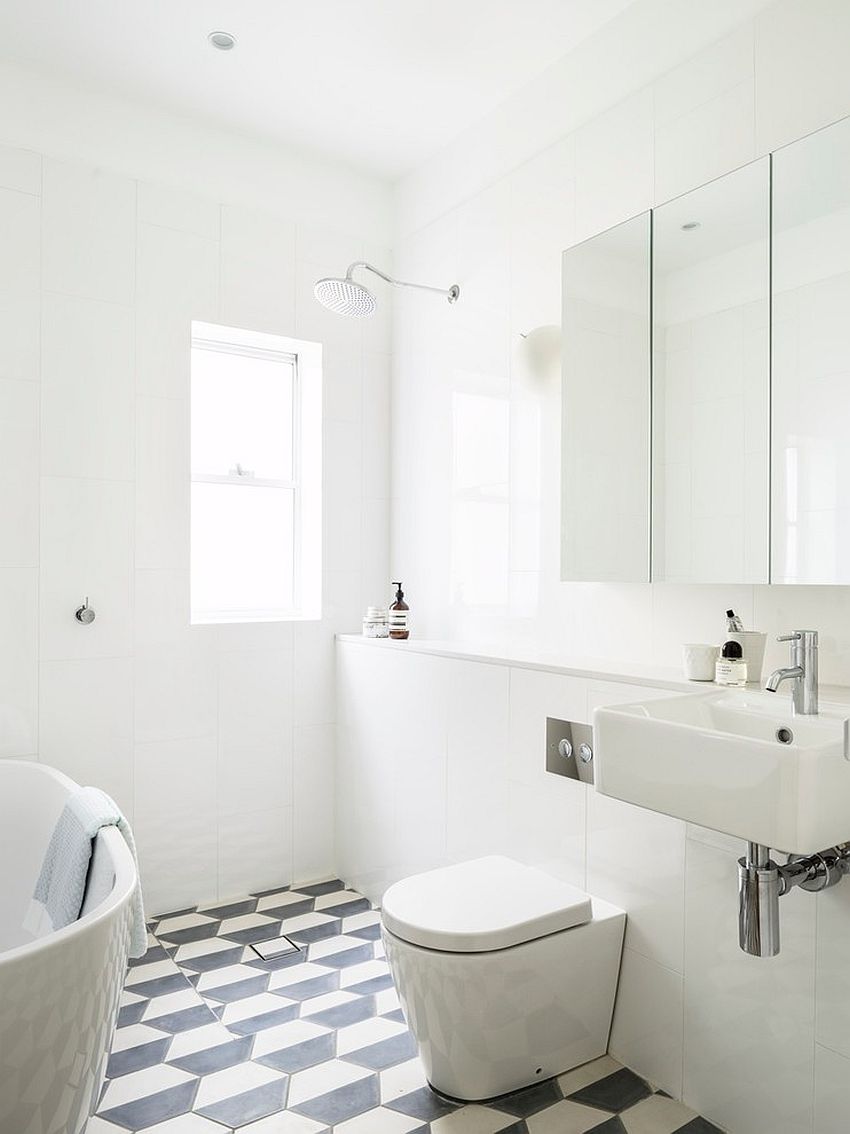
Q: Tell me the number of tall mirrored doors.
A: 3